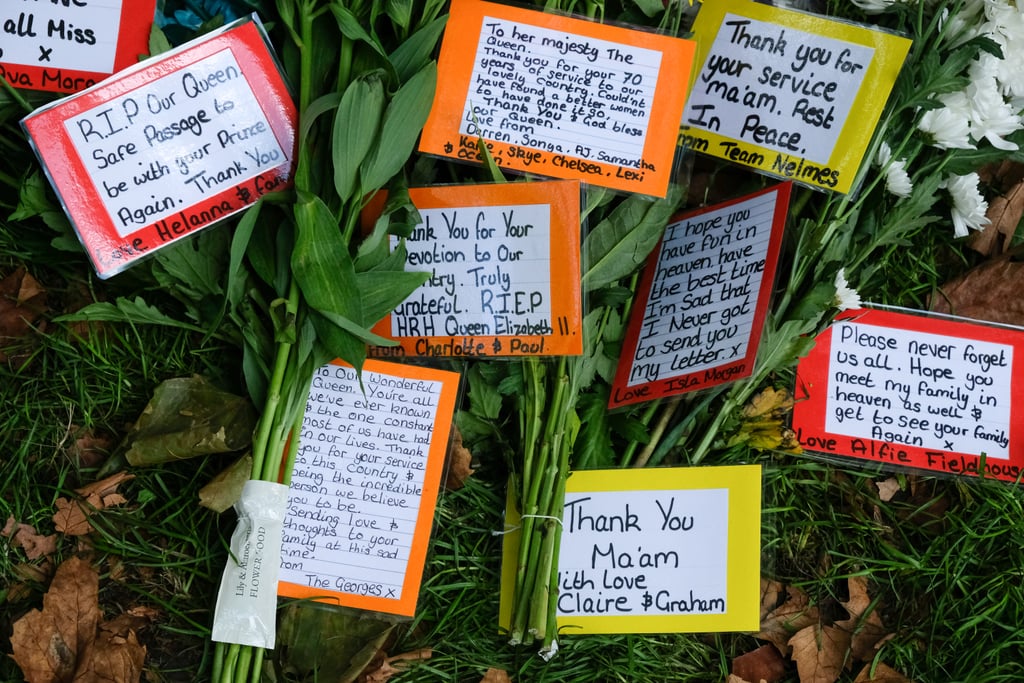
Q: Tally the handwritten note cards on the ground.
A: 9